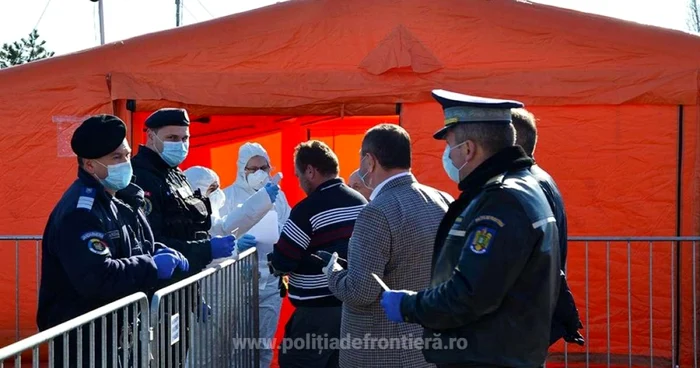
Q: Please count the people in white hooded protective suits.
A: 2